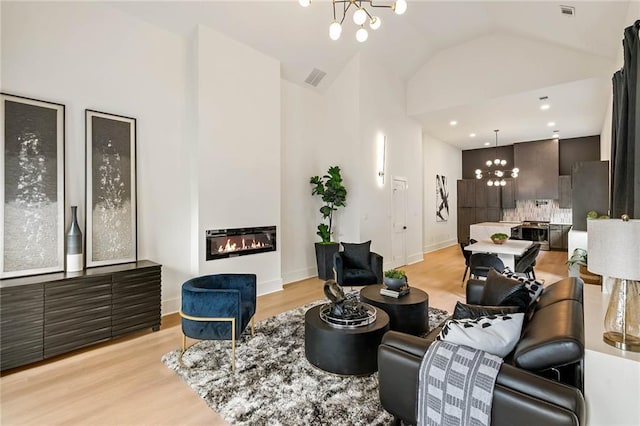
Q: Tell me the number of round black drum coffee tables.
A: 2